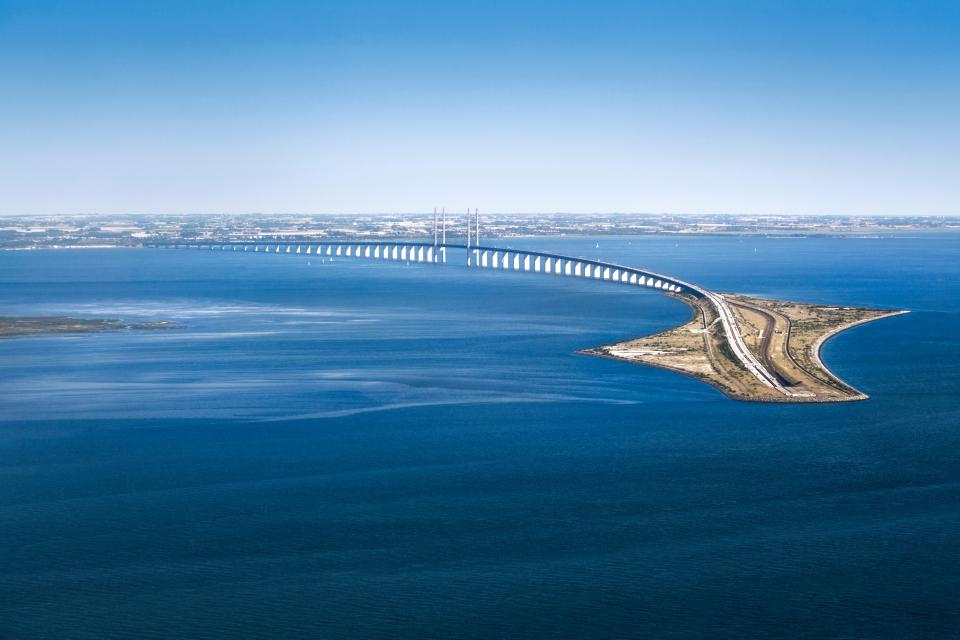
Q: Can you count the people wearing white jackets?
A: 0